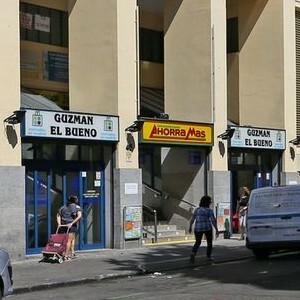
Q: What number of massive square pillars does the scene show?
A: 4